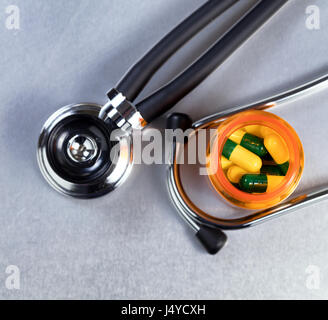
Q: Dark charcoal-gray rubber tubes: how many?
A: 2